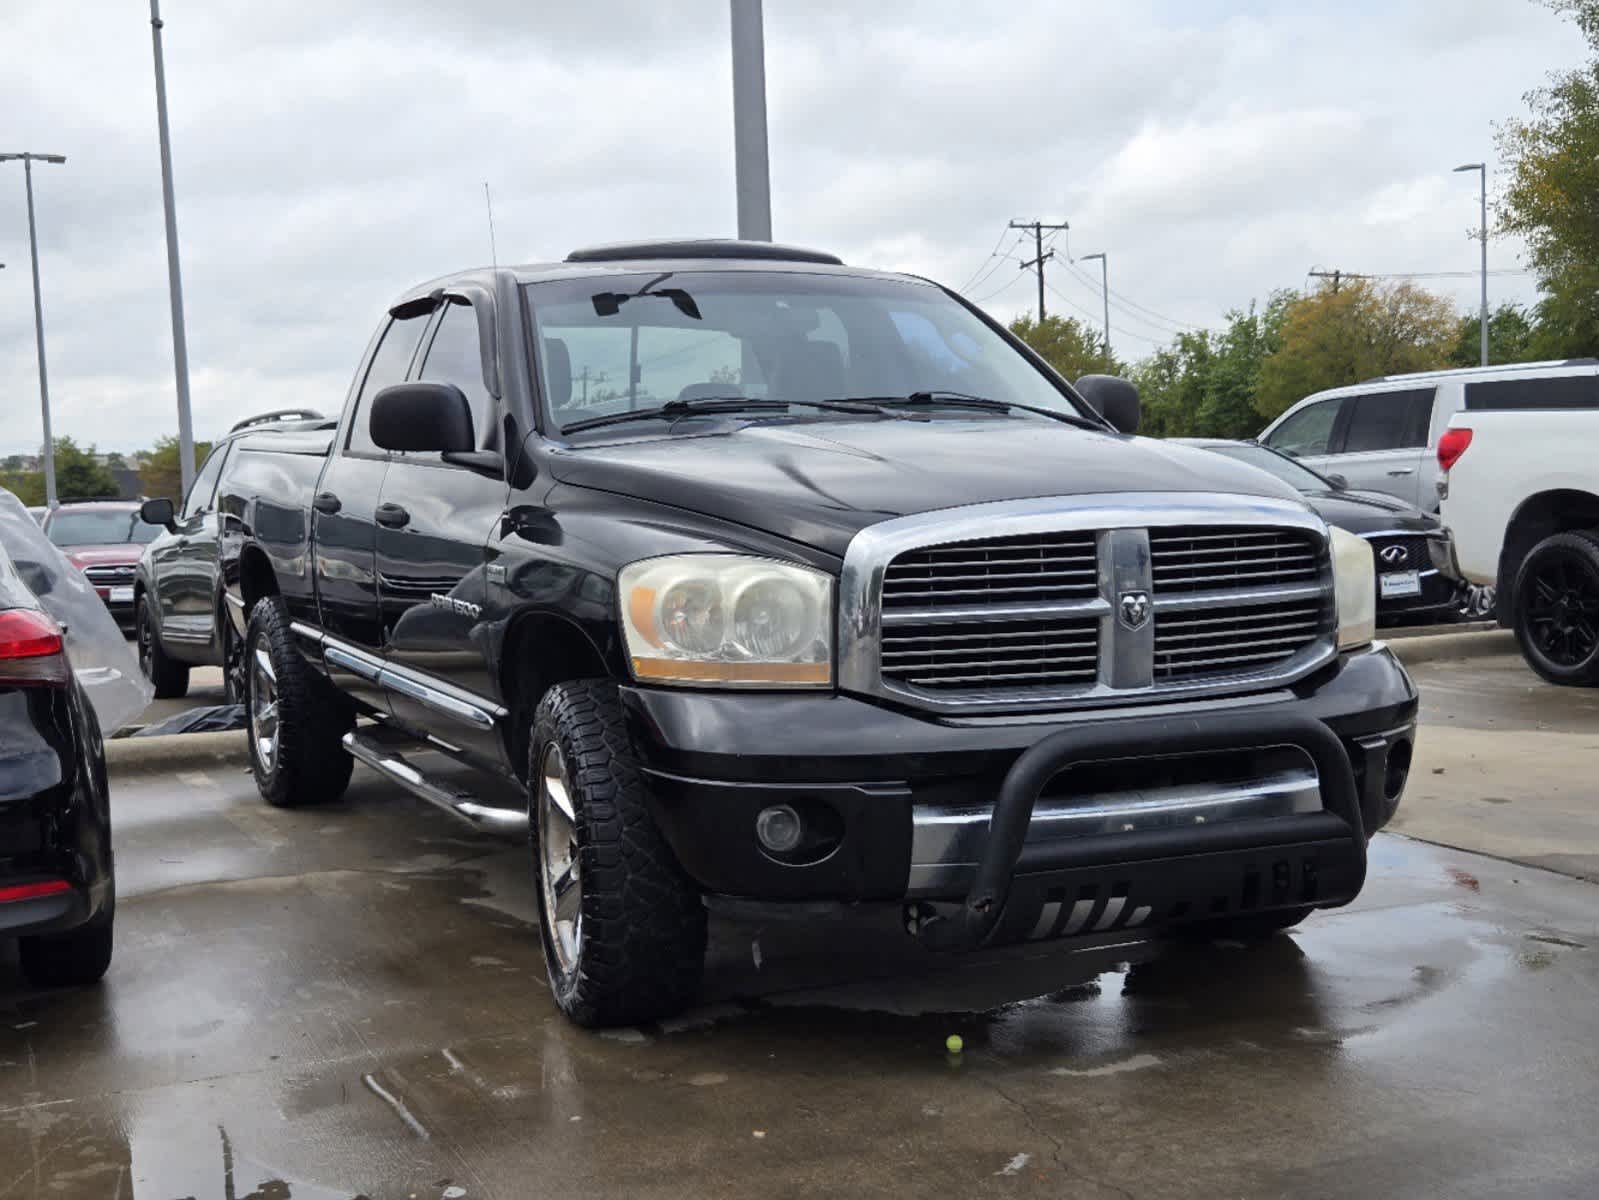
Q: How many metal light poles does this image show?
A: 5